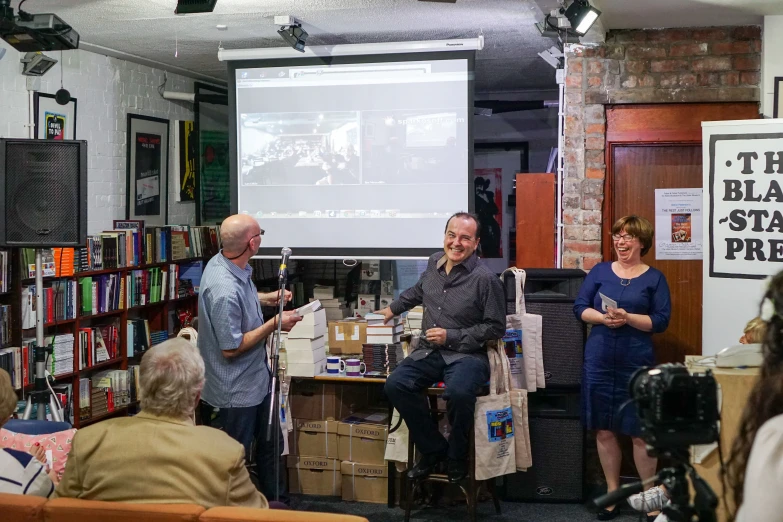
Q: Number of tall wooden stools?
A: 1